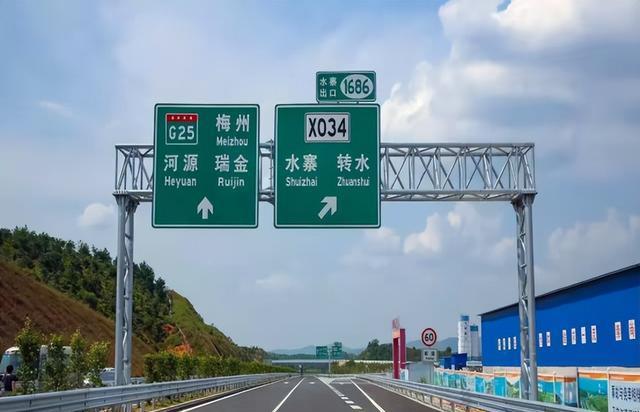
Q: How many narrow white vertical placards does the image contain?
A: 12